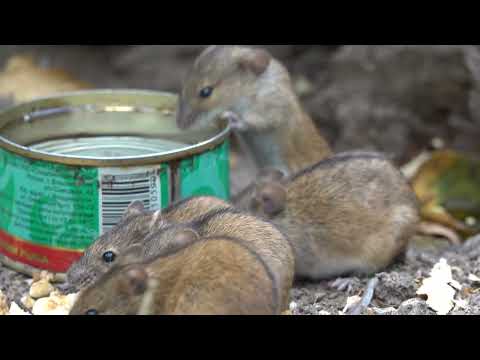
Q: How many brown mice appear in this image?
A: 5